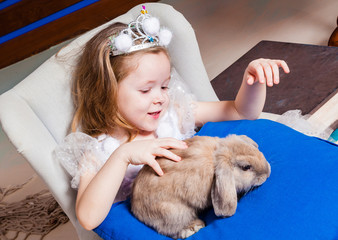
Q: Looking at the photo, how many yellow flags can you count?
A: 0